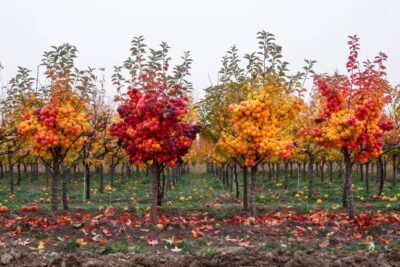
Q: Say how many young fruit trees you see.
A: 4